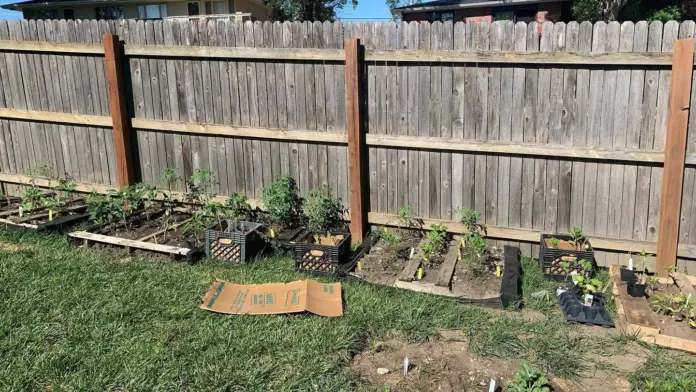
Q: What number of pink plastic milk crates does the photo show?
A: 0